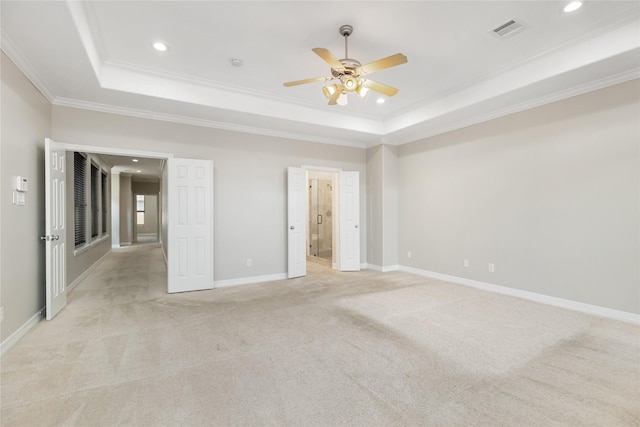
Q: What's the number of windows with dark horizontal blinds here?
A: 3